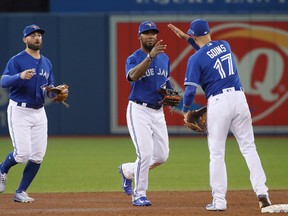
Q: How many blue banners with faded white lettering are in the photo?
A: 1